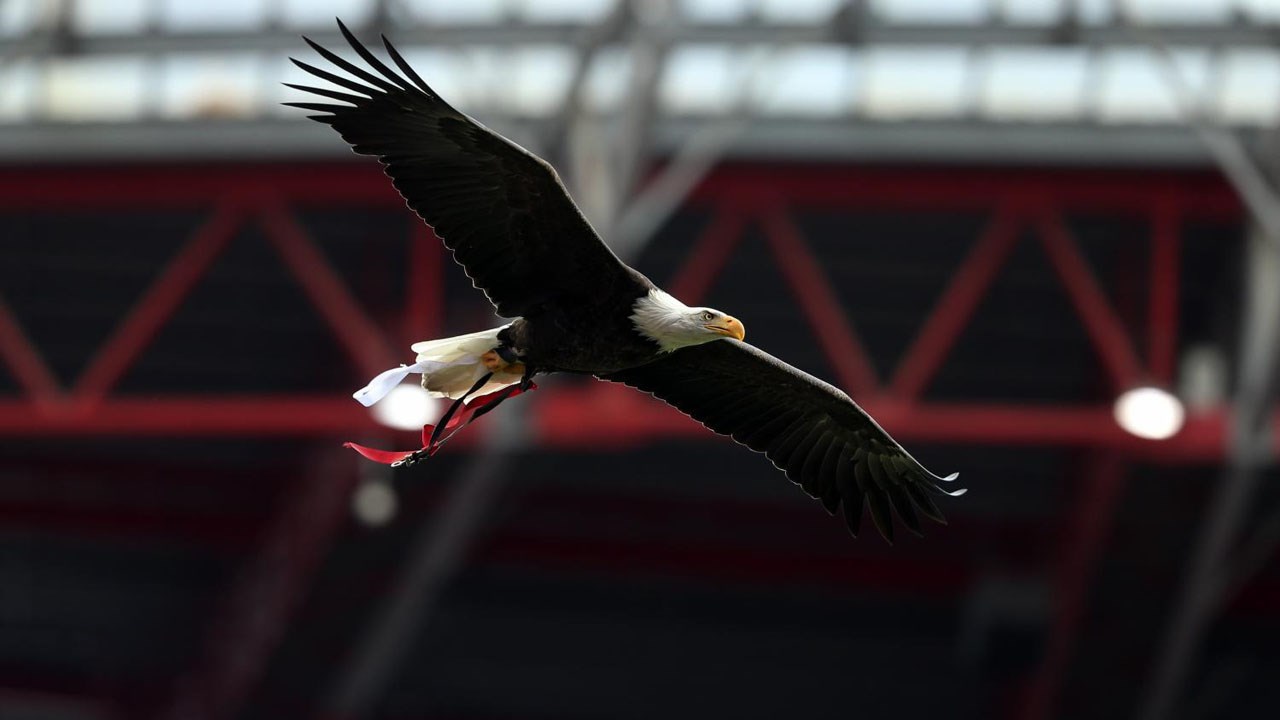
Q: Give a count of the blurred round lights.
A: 3